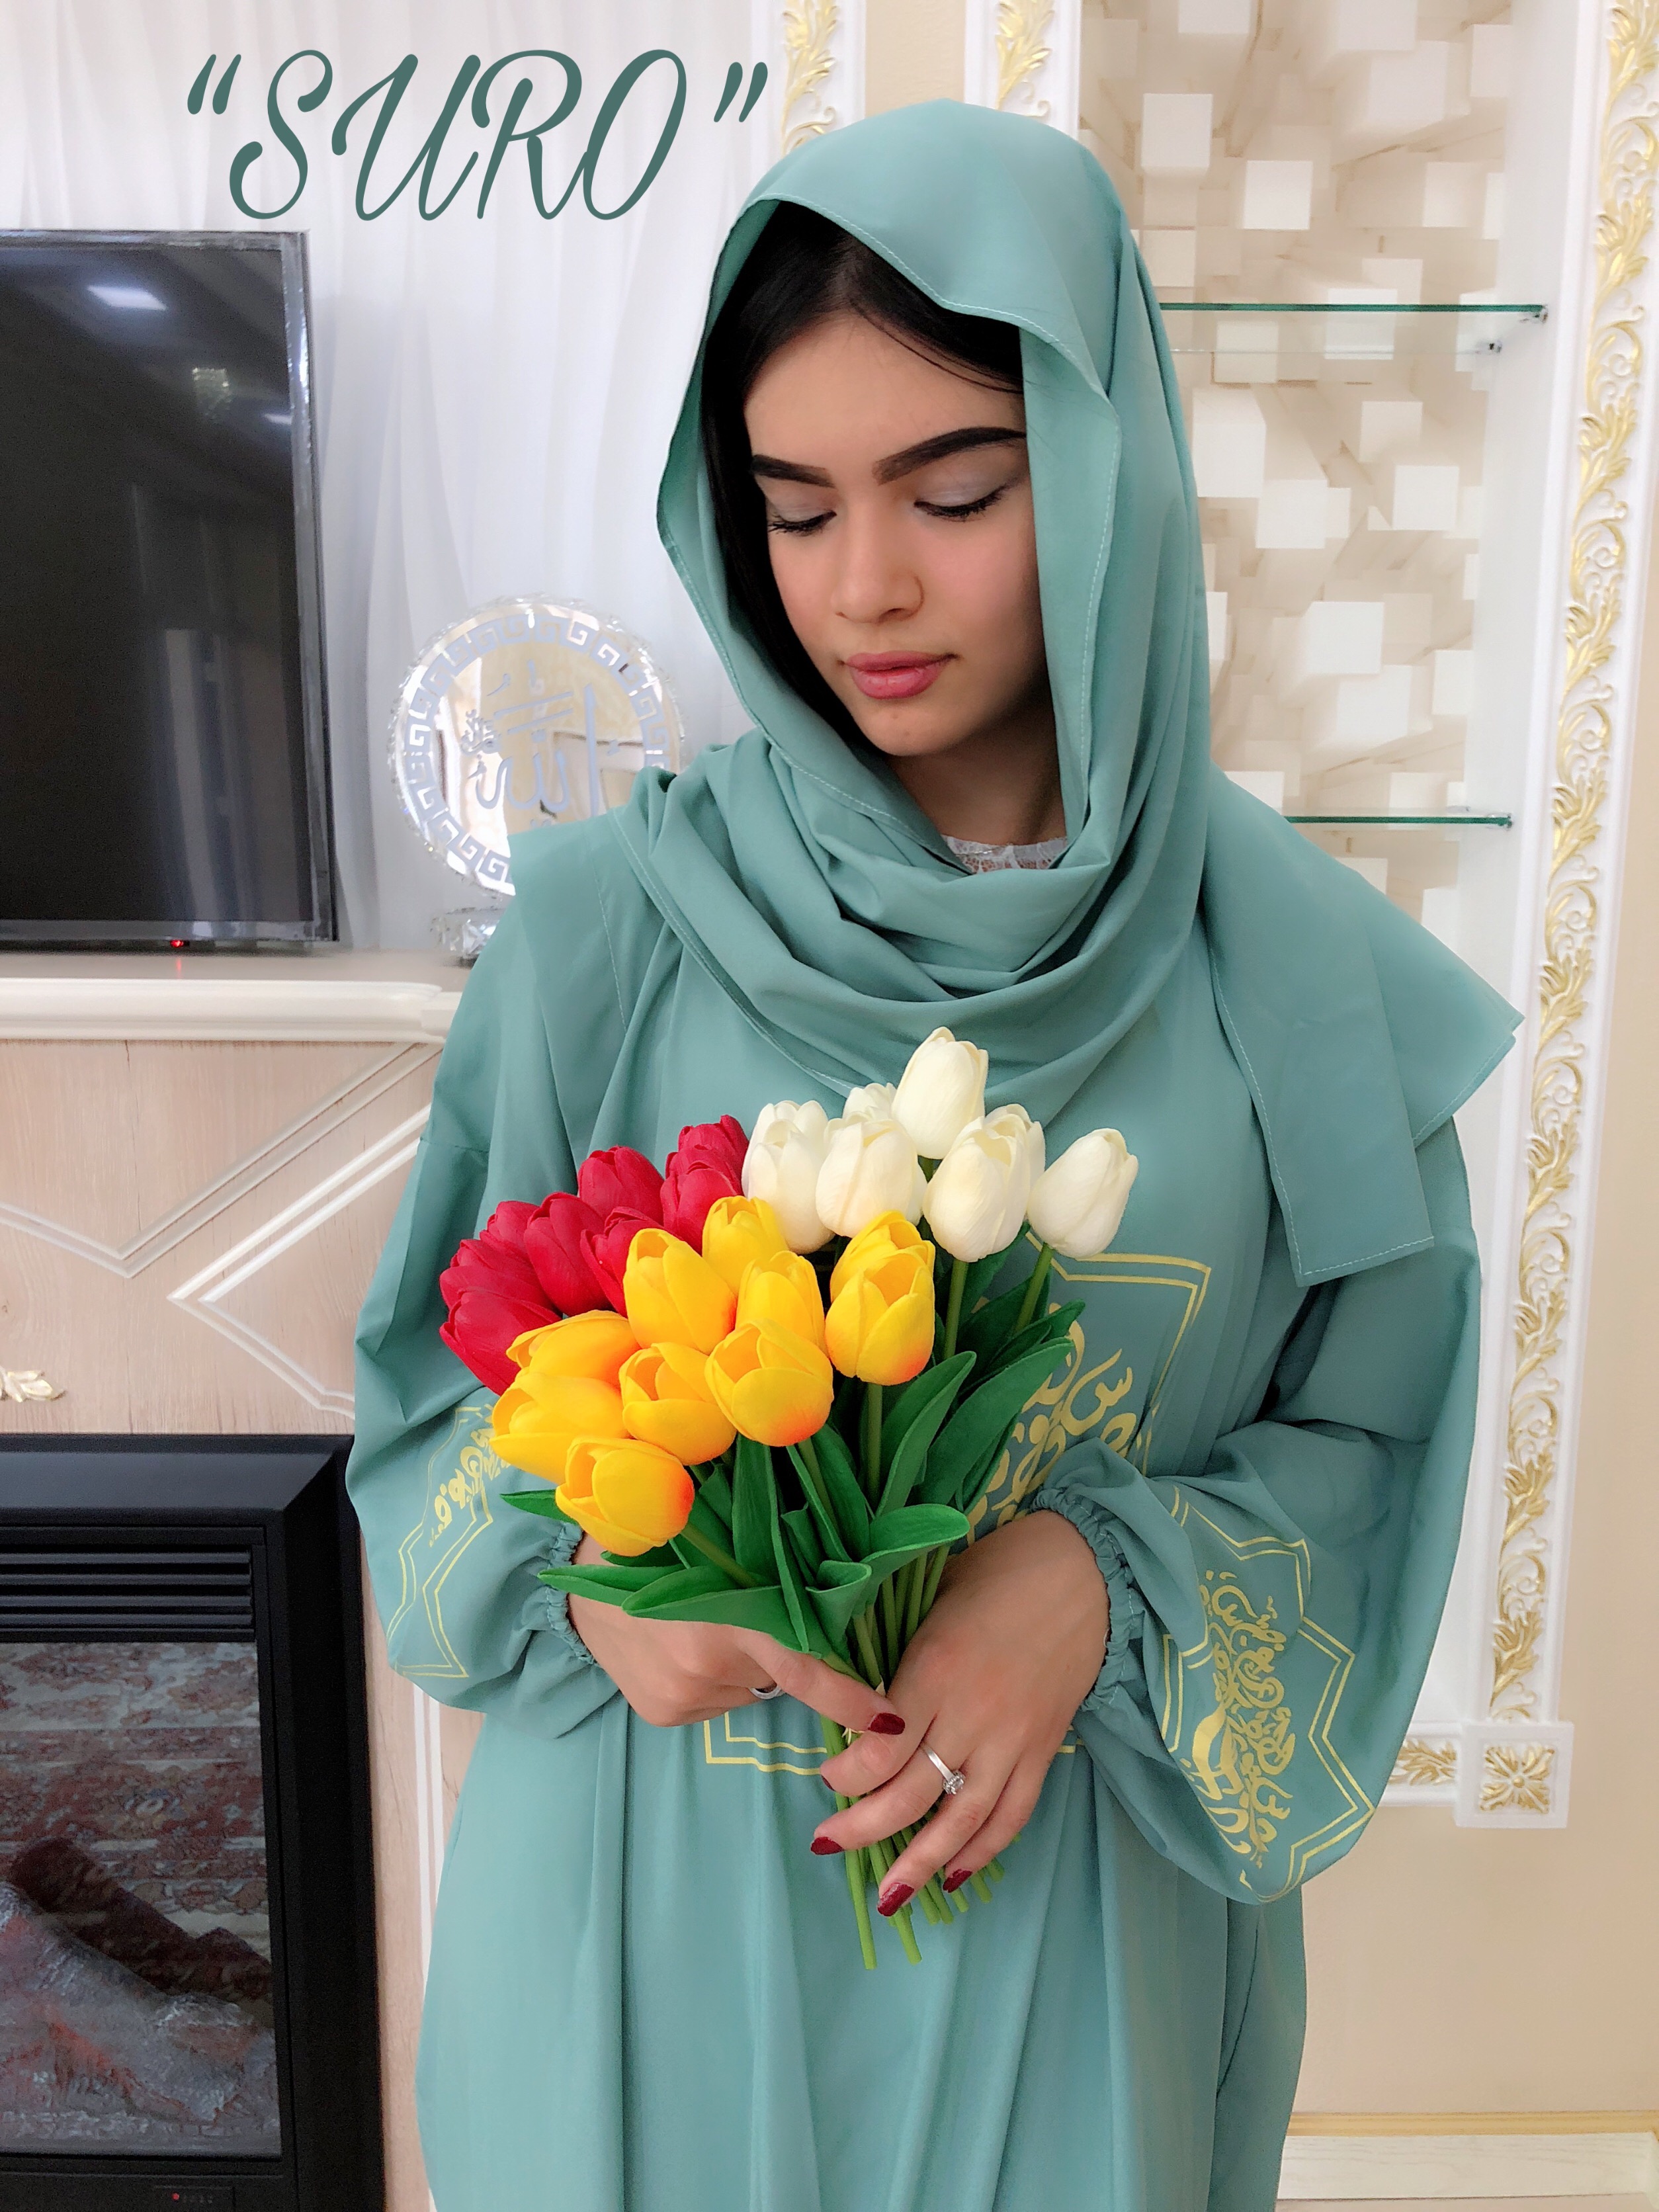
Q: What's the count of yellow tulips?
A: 10